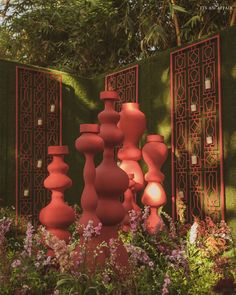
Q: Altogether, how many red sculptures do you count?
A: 5